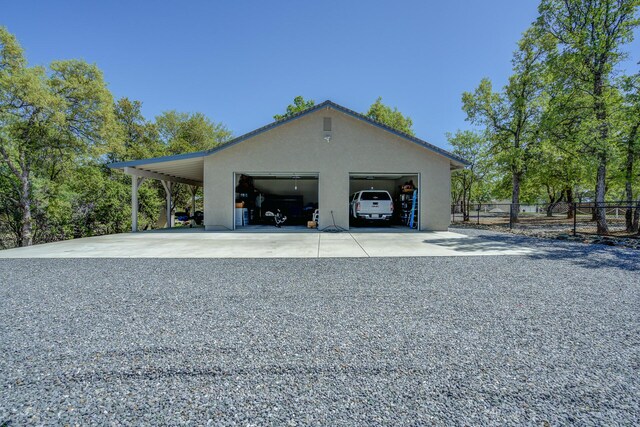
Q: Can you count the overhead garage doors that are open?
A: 2